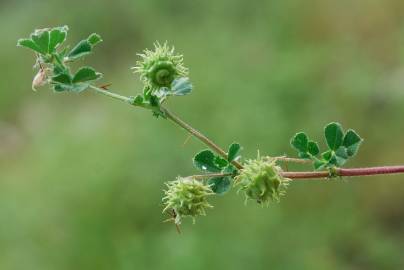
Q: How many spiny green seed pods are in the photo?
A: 3